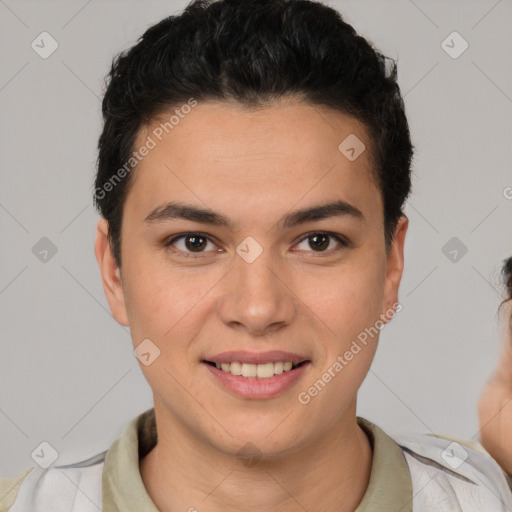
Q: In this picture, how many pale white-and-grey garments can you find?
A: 1